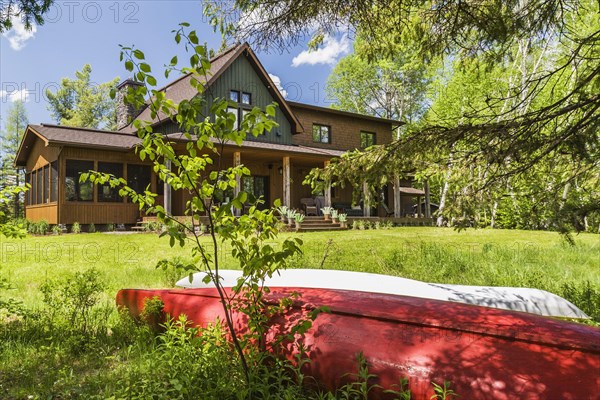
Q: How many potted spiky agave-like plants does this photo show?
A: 6